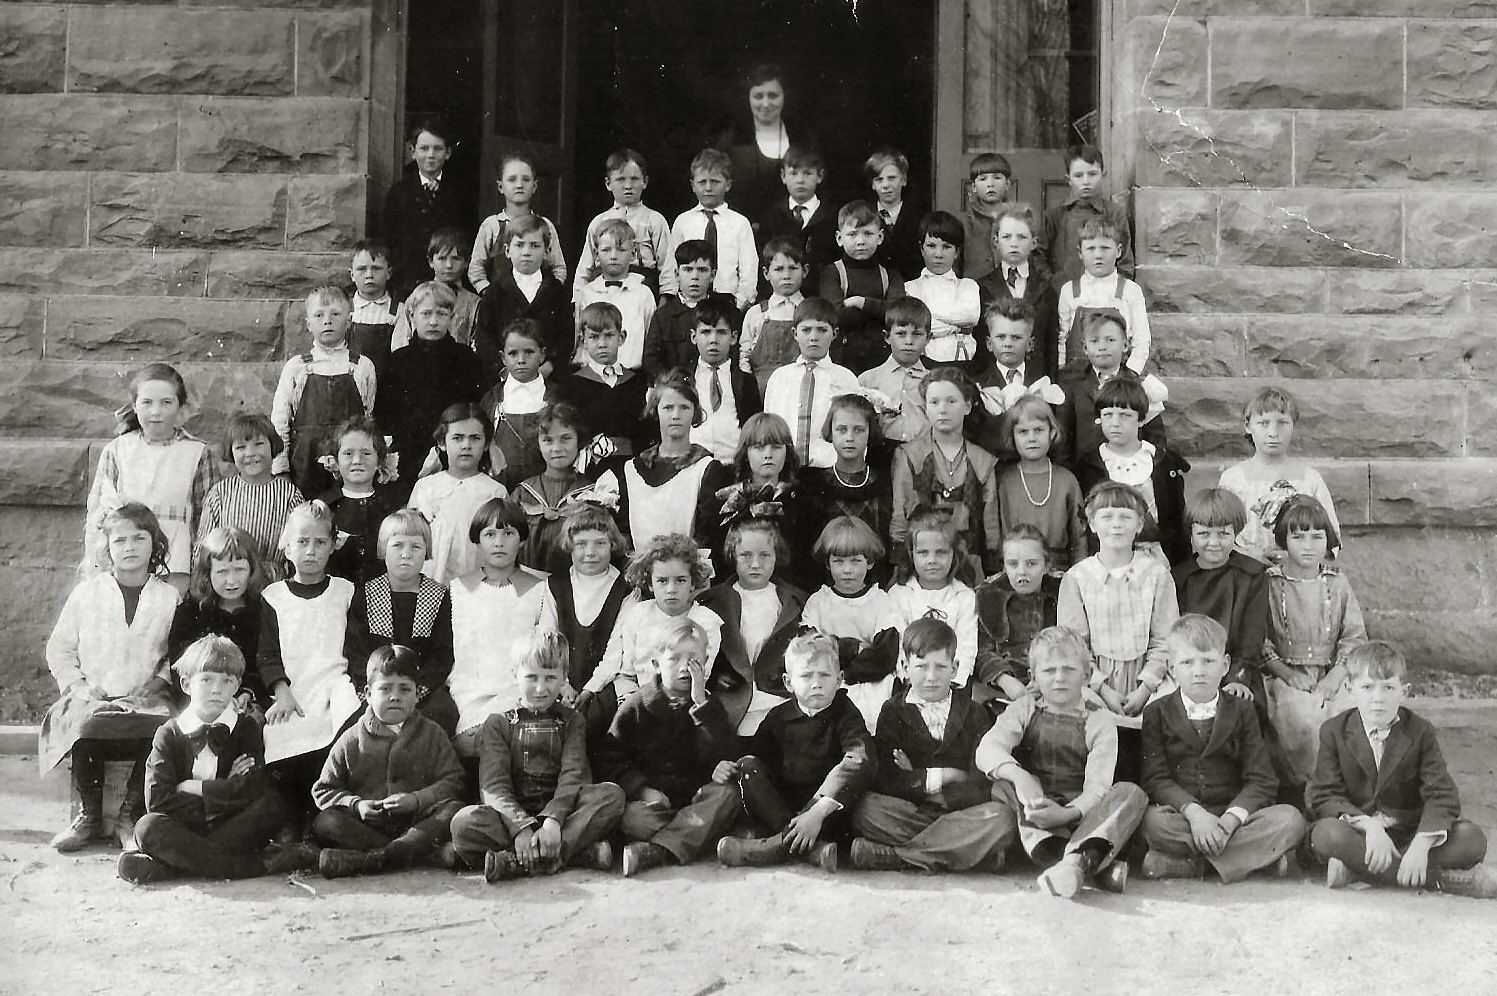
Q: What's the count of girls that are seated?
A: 14